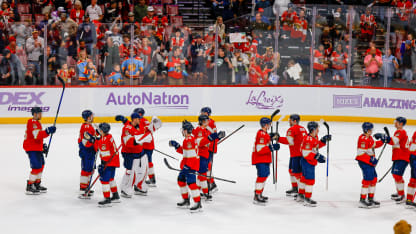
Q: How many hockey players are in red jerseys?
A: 14